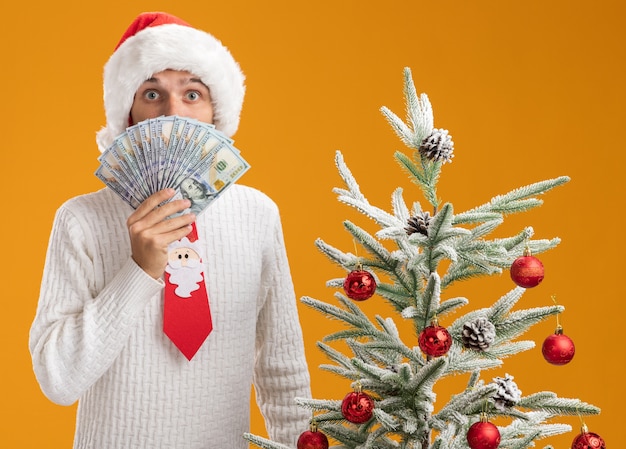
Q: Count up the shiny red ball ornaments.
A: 8